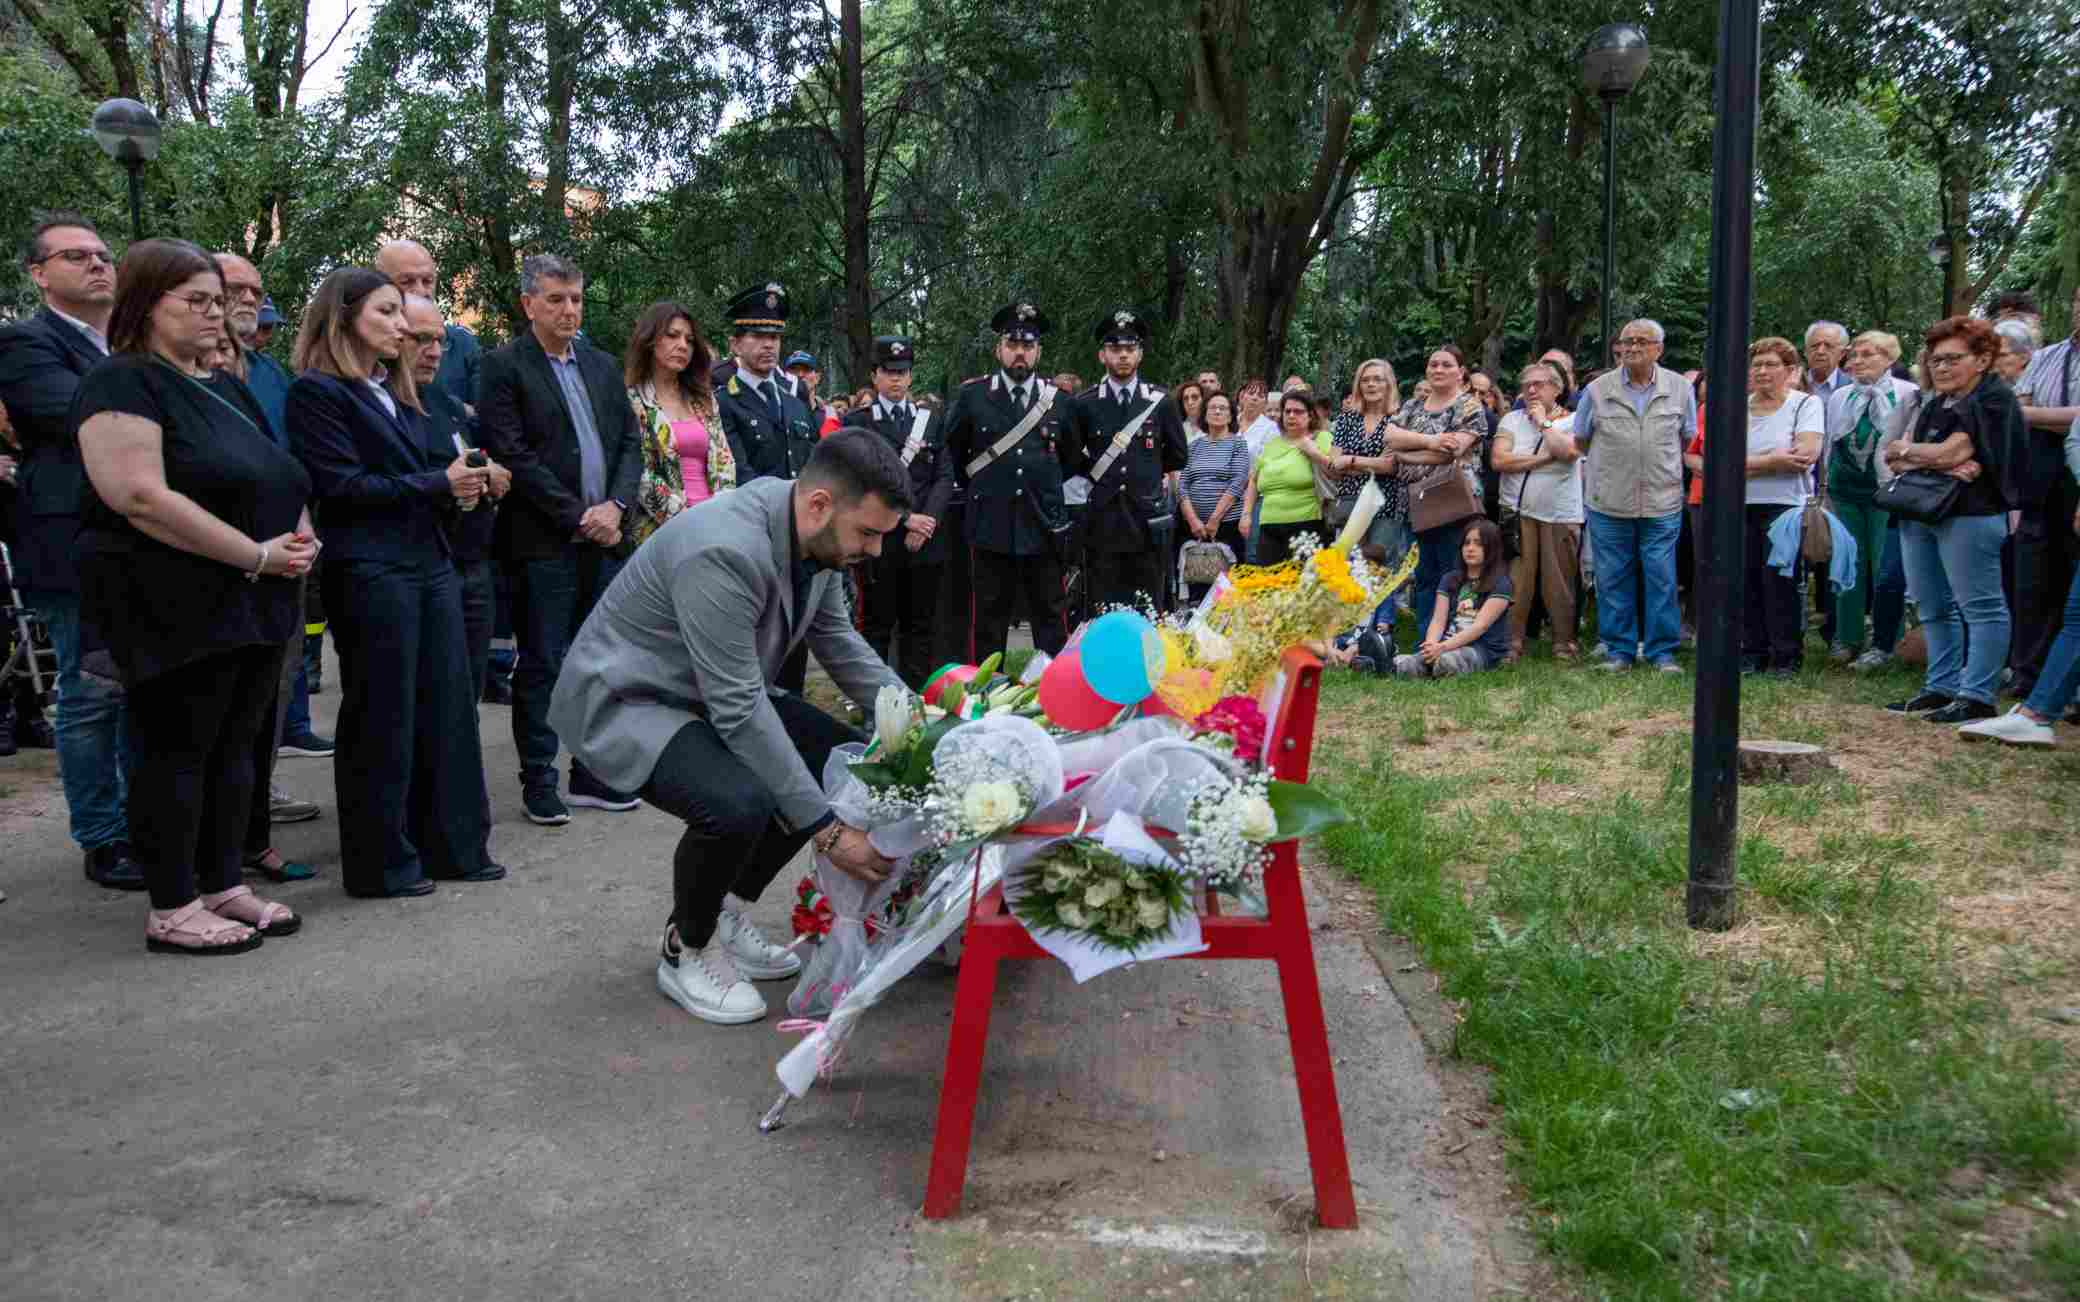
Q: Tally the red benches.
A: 1